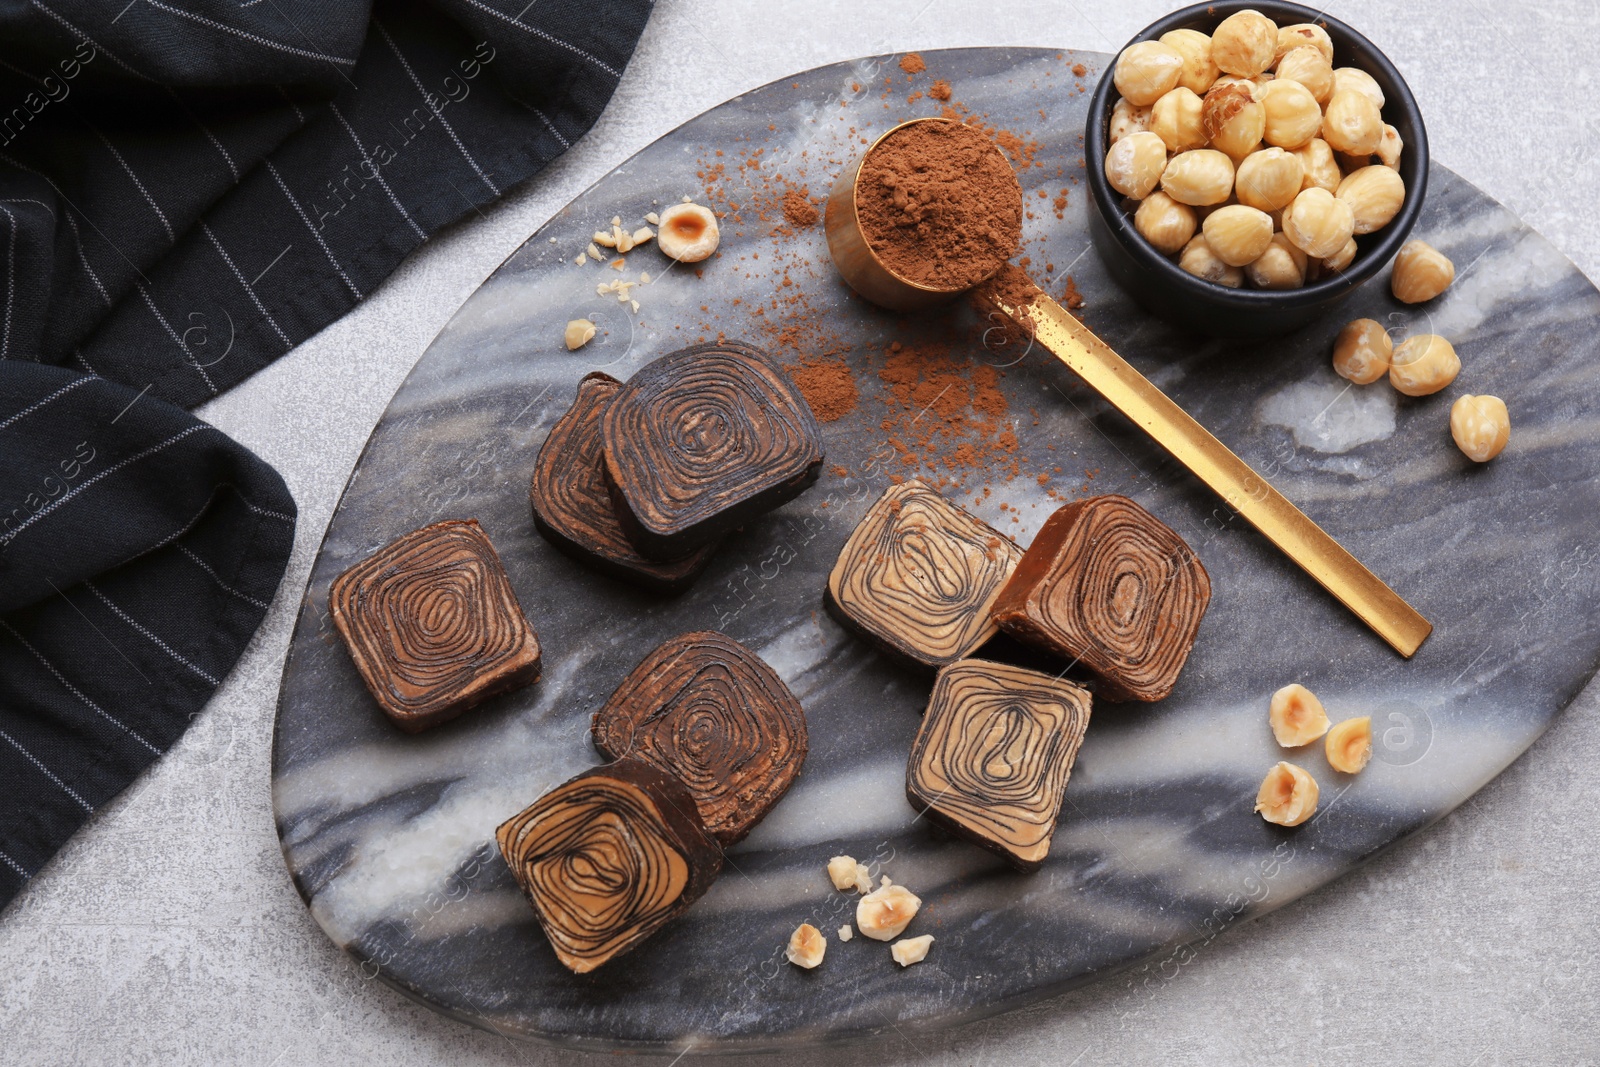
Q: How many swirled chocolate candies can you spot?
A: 8